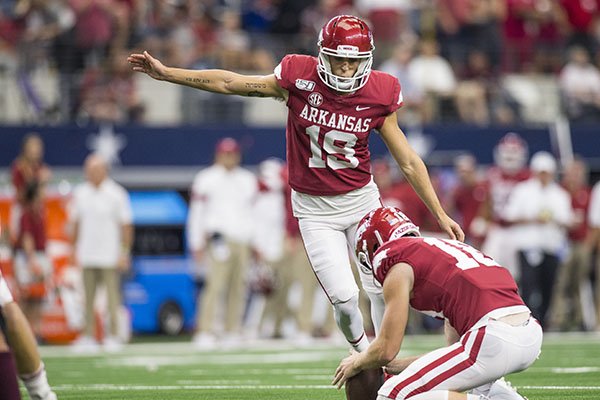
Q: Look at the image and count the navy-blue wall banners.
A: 1